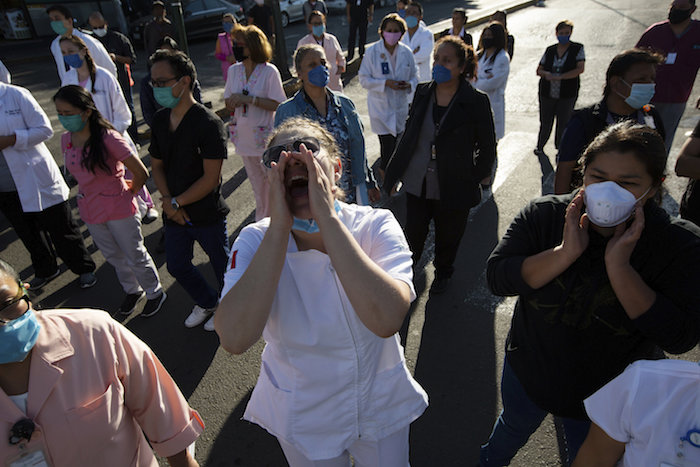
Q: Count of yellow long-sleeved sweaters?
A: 0